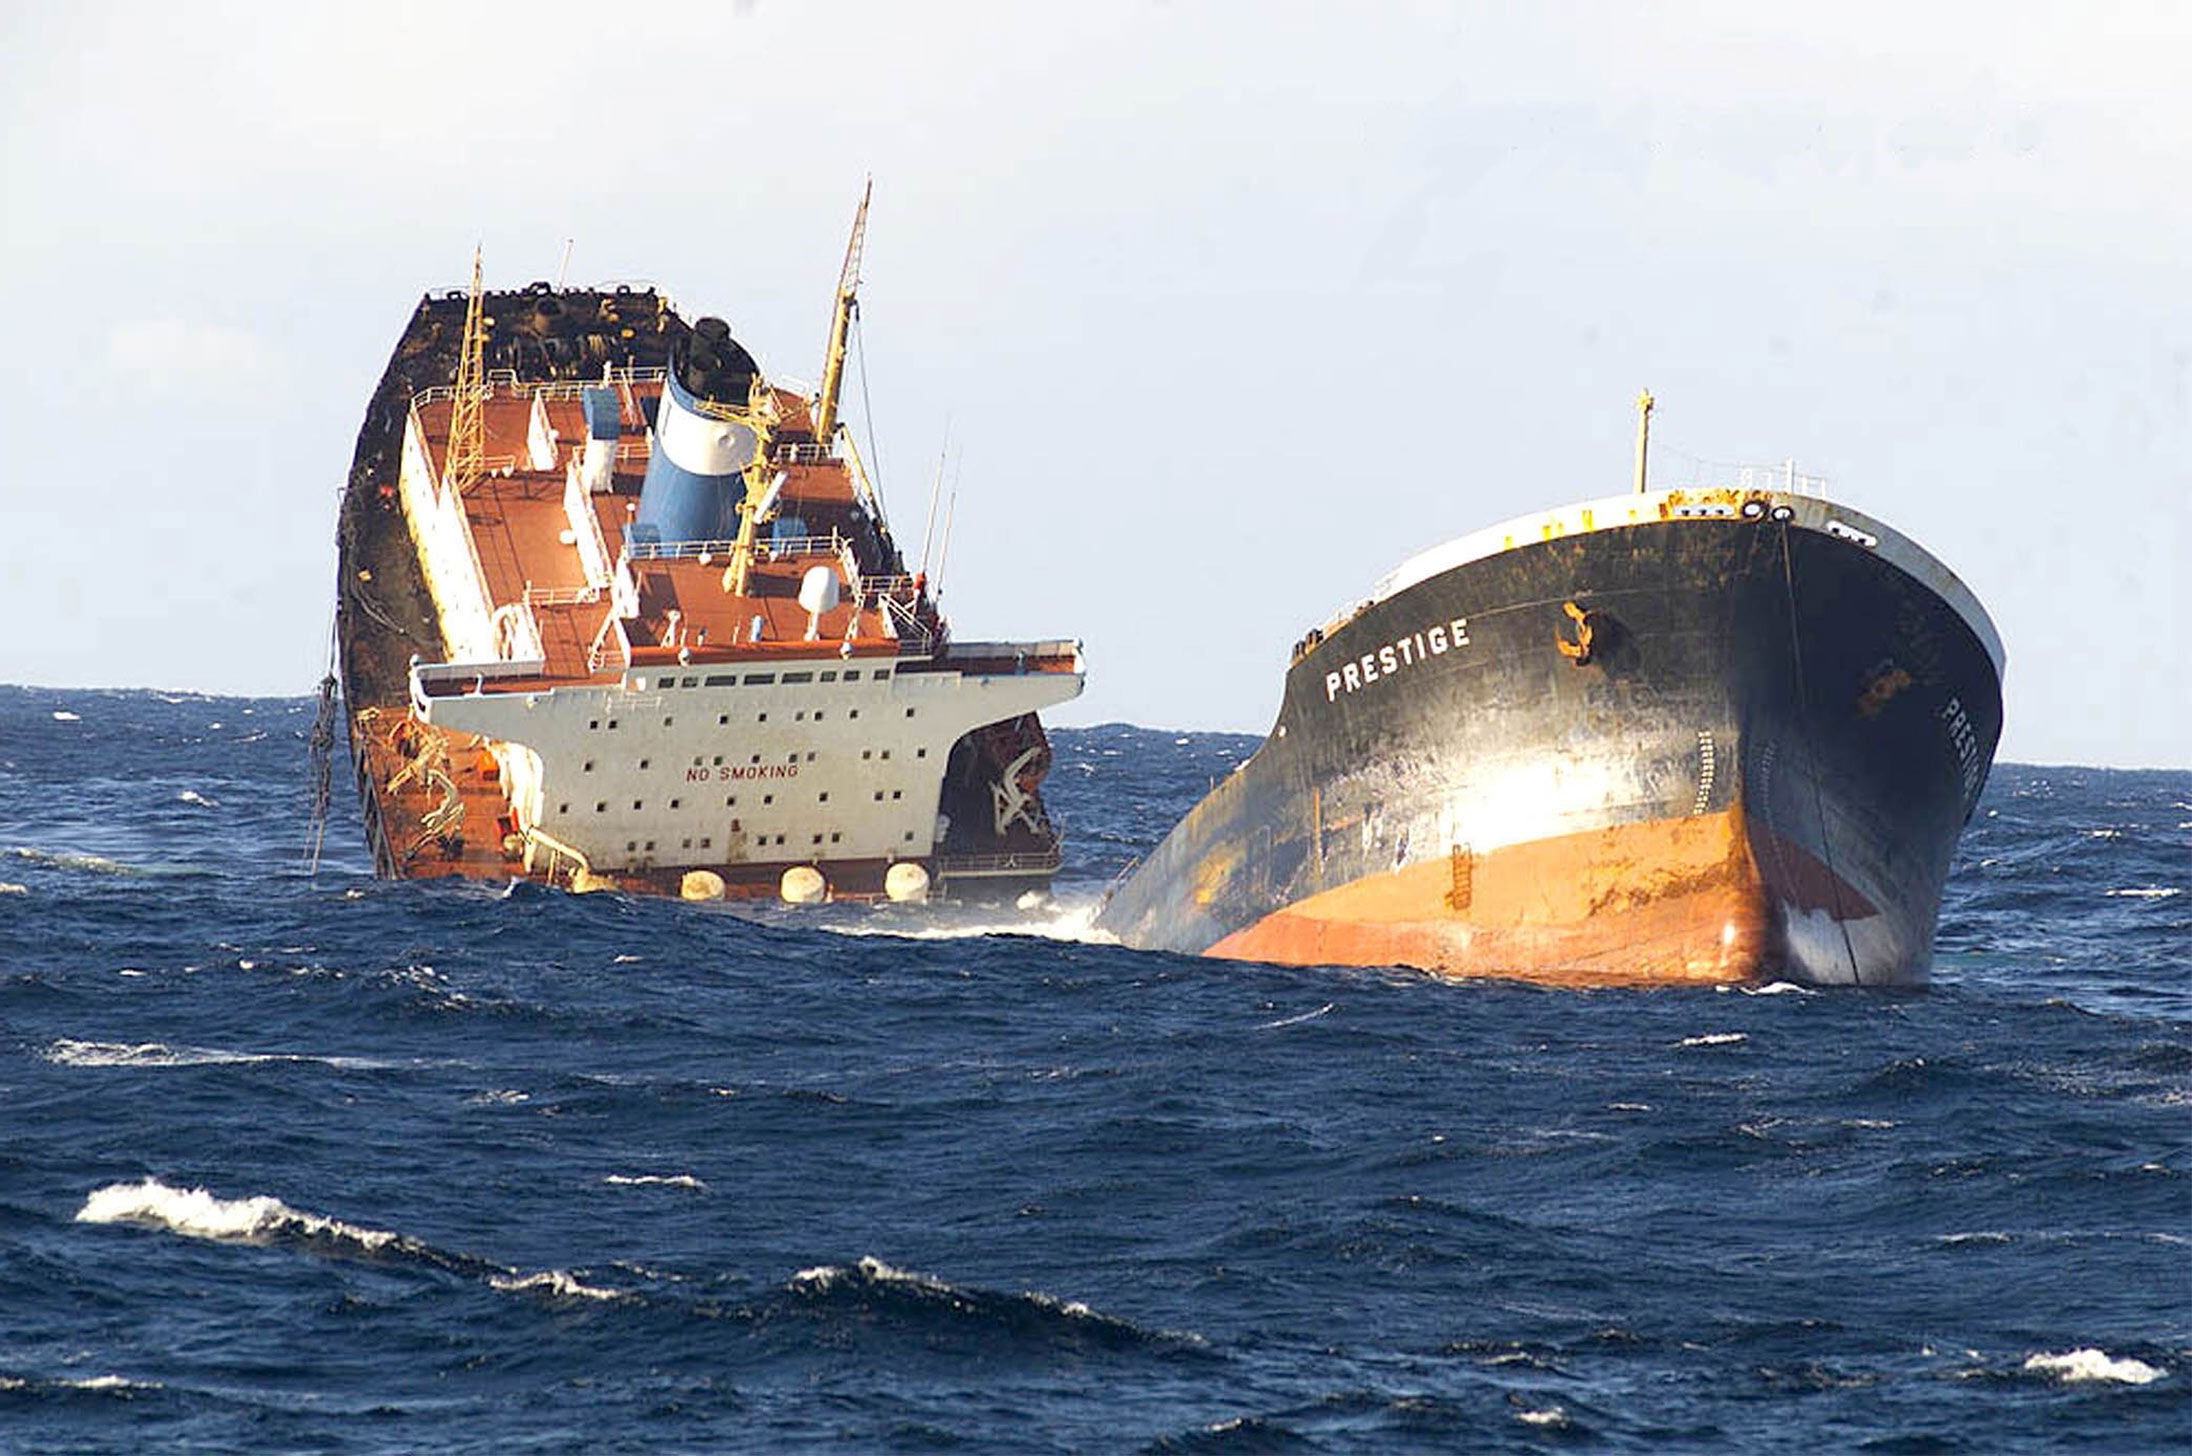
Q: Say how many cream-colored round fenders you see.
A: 3